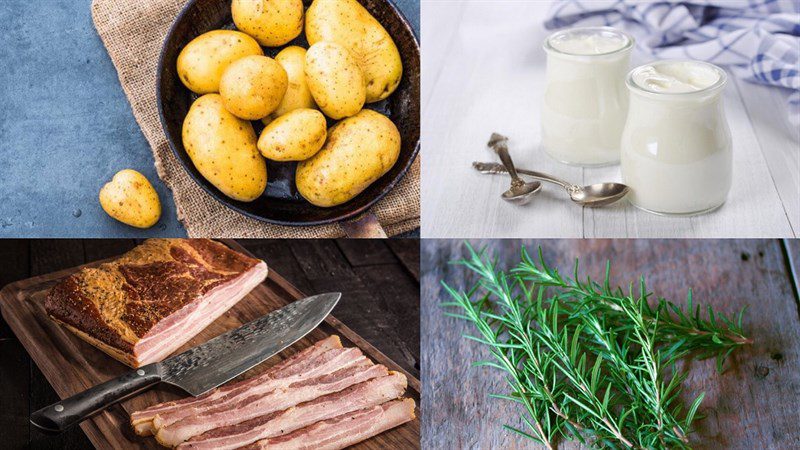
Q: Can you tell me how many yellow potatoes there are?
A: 10